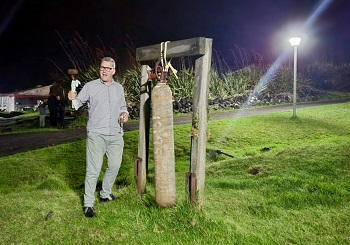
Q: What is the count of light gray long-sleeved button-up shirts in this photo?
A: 1